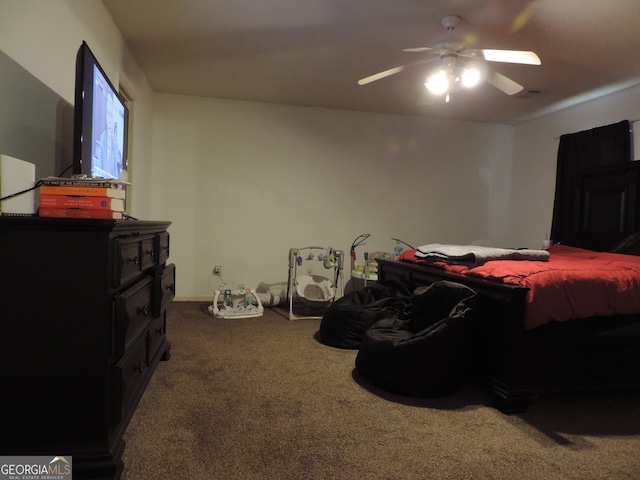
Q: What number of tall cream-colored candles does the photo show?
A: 0